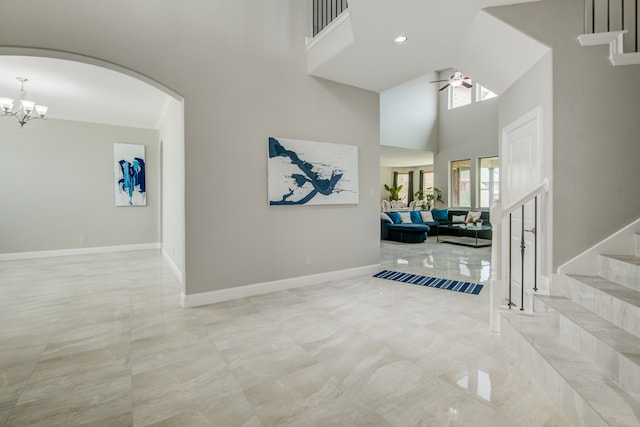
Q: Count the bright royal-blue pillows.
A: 3